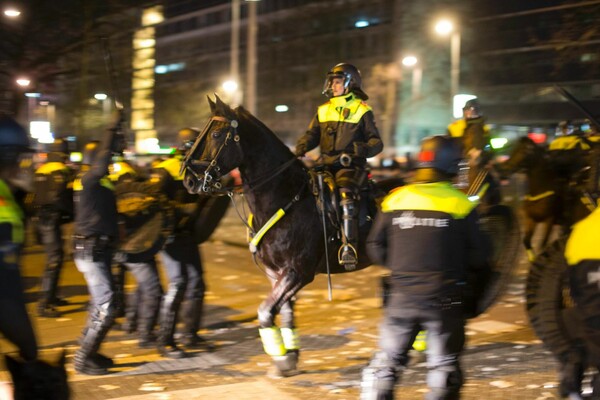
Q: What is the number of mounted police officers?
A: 3